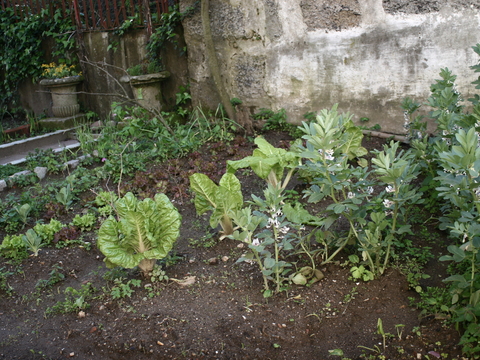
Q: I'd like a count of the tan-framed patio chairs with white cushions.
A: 0